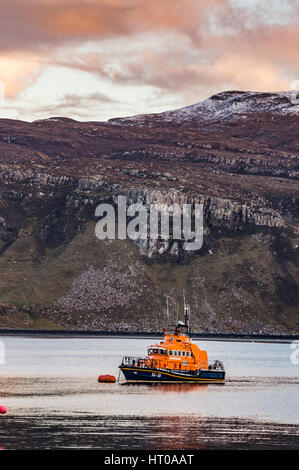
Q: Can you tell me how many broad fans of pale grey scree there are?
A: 1